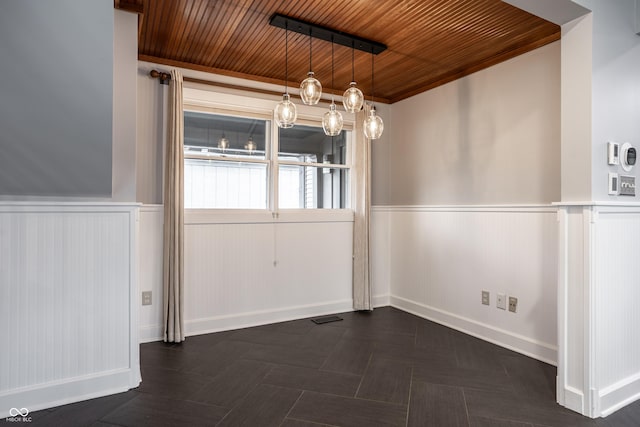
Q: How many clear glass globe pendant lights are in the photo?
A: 5